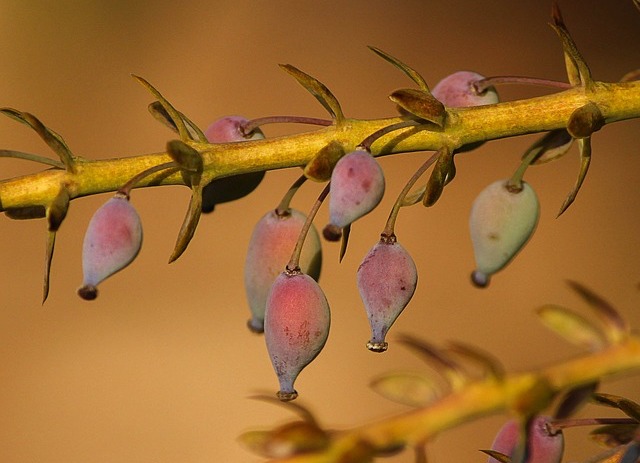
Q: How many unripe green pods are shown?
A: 1